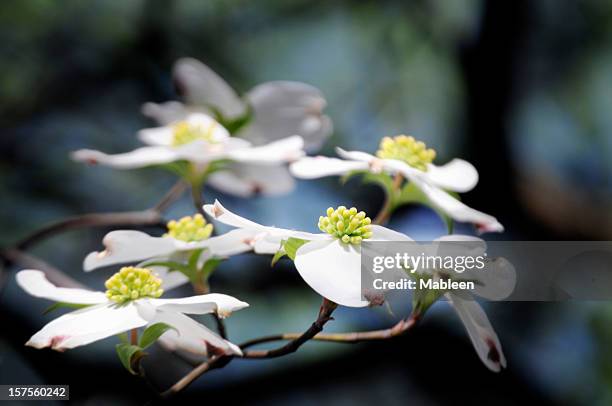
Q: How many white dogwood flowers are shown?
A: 7